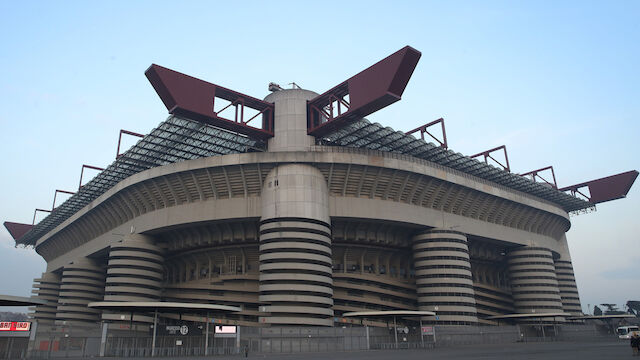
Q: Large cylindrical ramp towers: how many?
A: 7